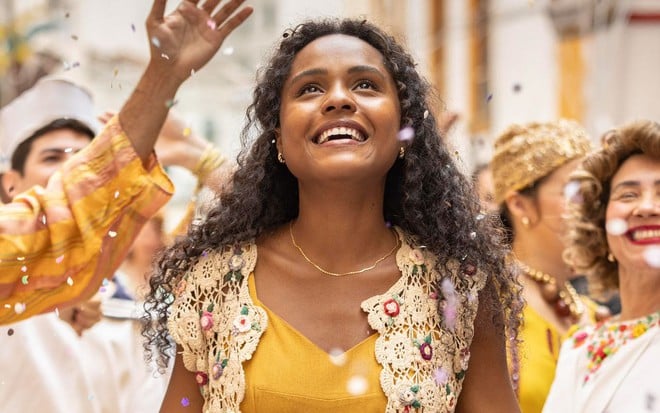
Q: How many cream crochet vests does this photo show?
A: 1